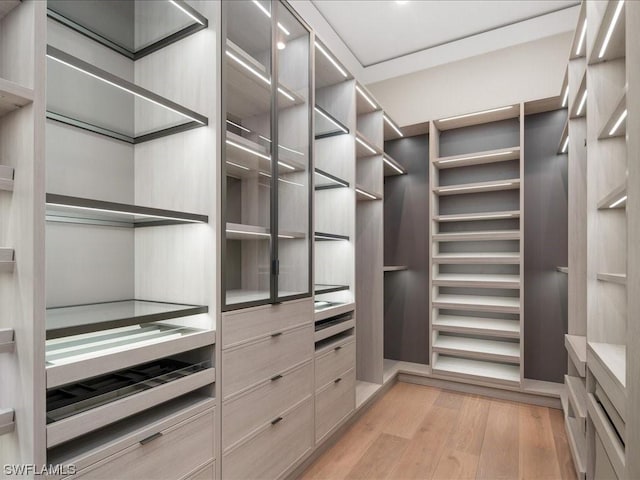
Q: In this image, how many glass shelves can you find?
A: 8